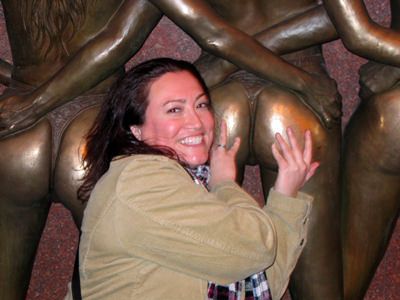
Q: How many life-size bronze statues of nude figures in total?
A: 3